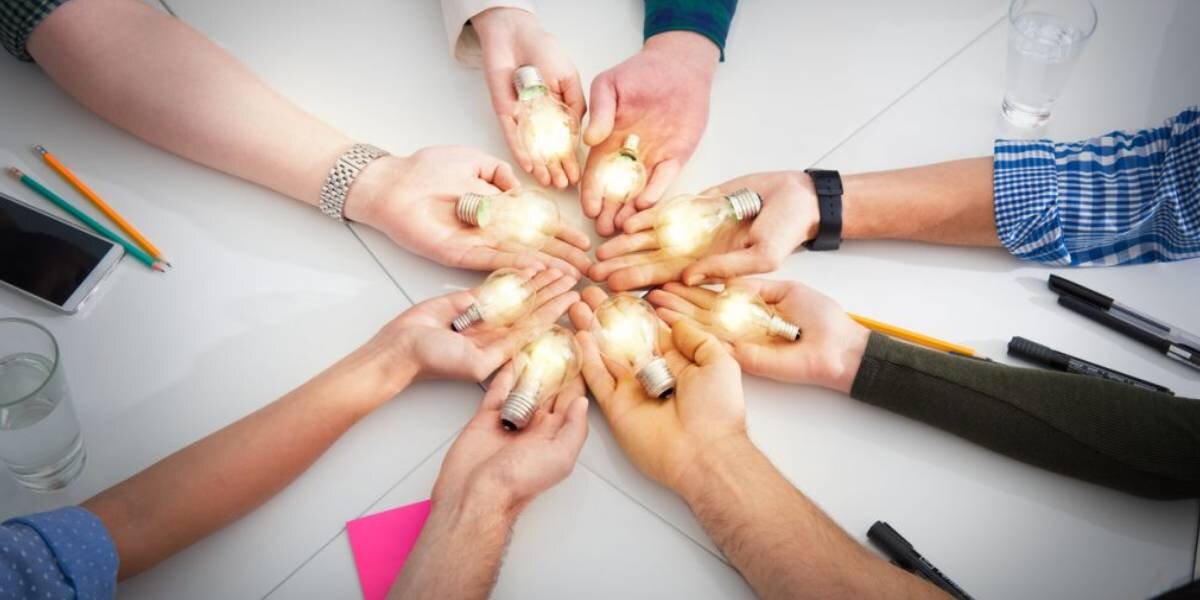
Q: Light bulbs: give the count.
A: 8